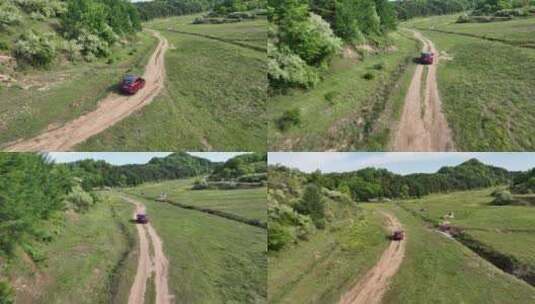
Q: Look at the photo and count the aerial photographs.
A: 4